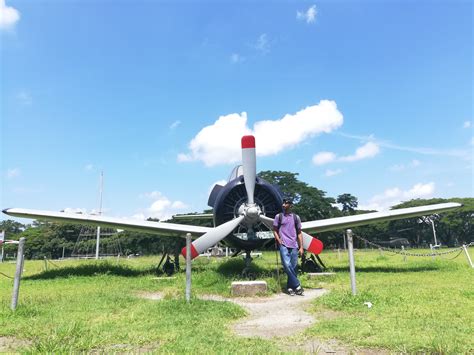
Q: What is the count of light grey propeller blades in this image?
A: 3